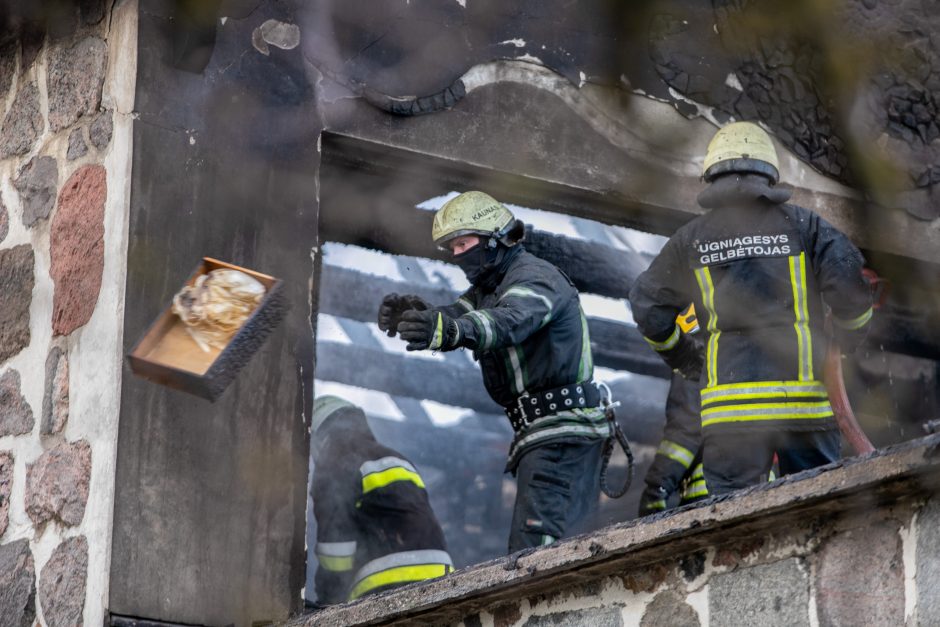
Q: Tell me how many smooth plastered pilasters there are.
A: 1